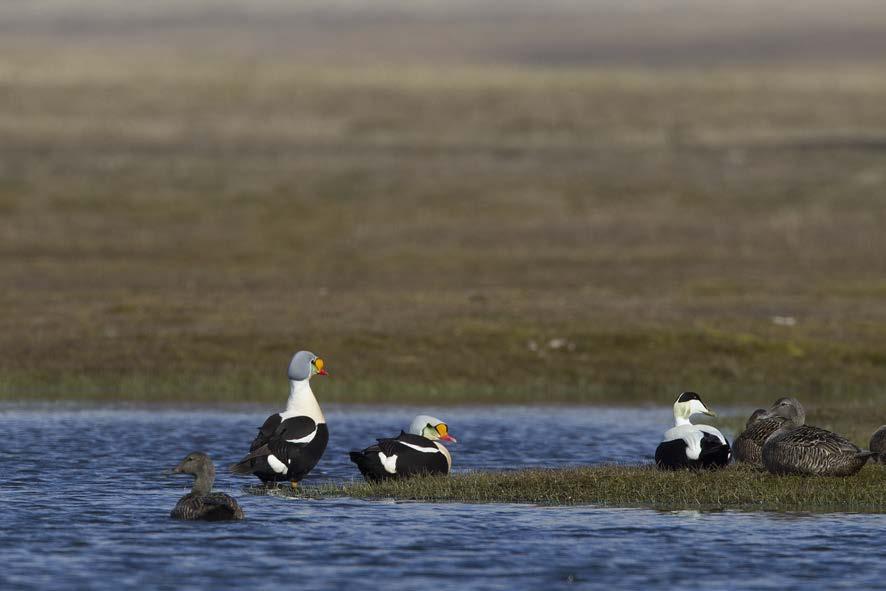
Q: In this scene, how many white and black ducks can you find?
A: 3